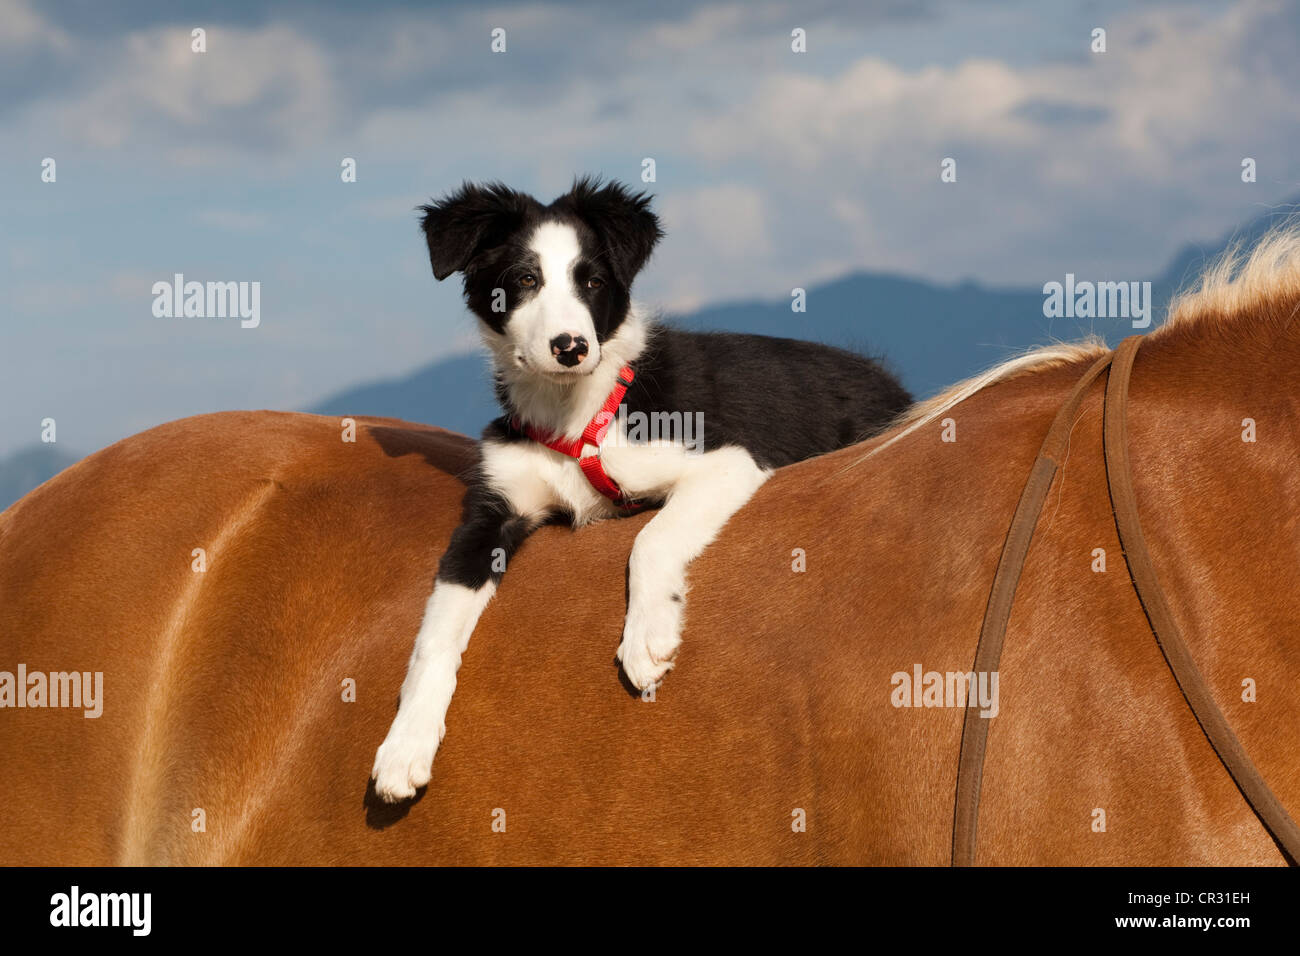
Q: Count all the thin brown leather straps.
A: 2